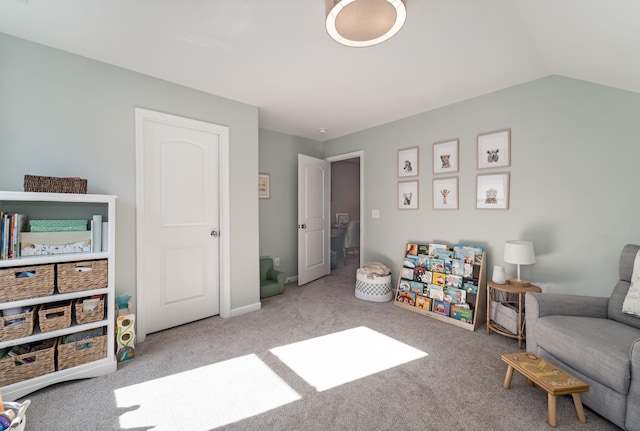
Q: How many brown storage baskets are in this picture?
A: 8